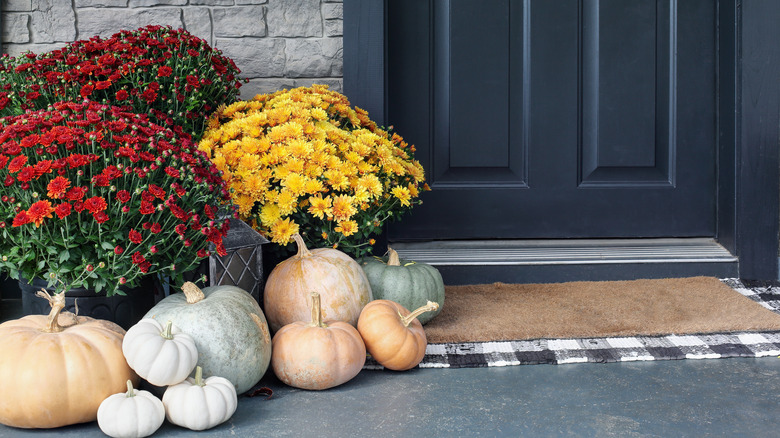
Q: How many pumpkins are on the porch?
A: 9